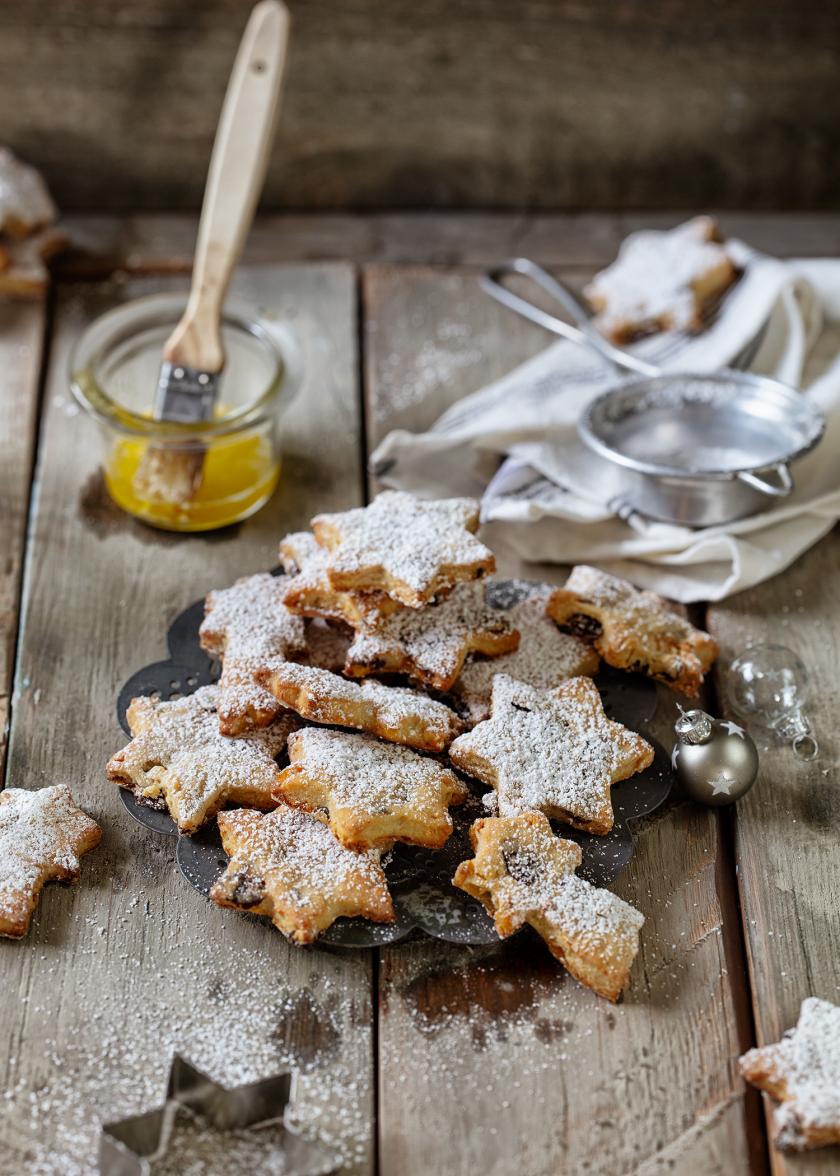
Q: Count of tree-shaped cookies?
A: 0